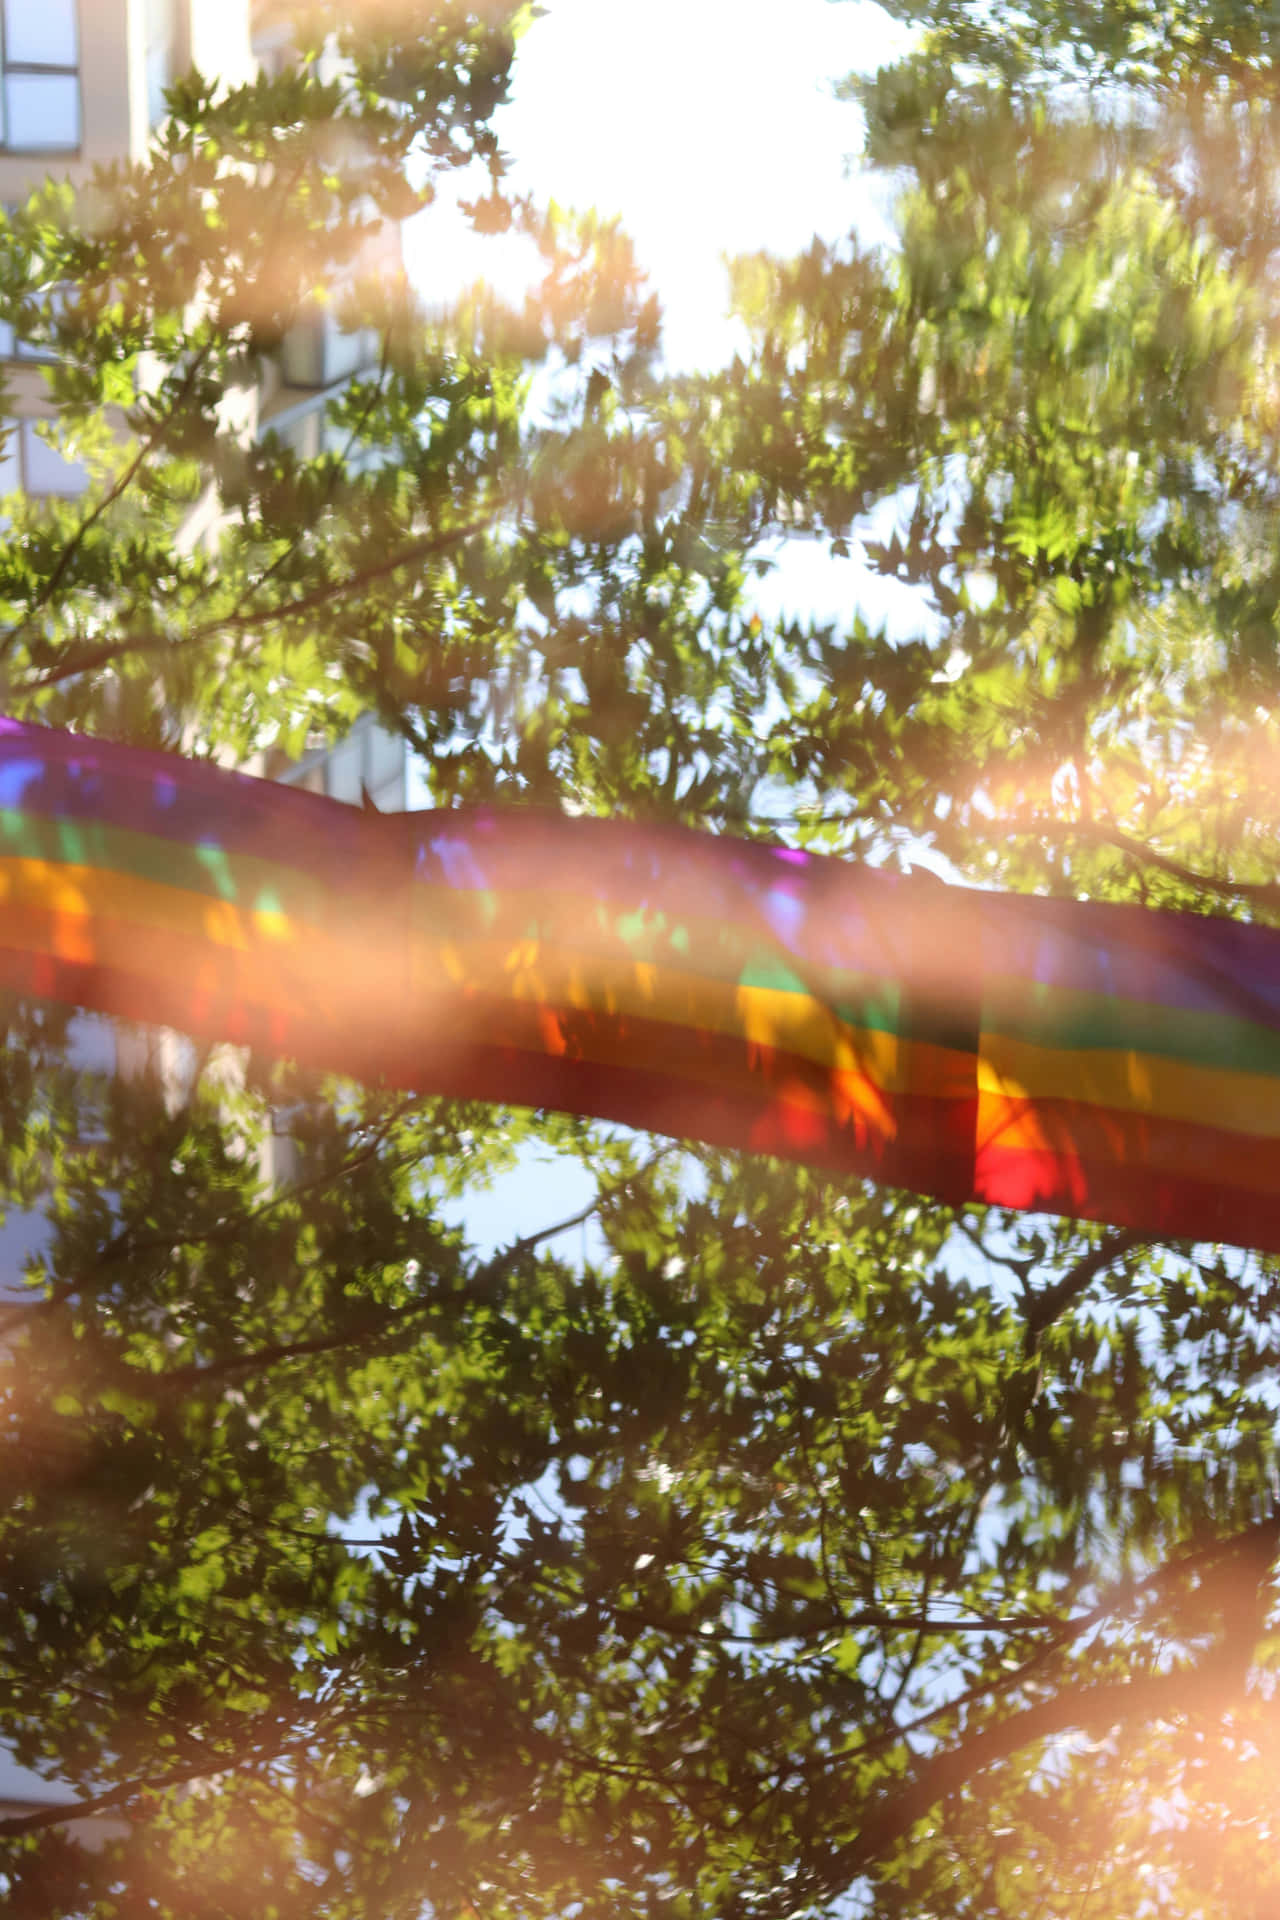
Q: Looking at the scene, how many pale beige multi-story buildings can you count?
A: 1